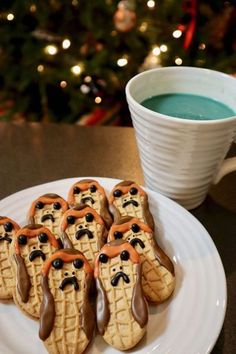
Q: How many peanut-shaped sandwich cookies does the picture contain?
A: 9